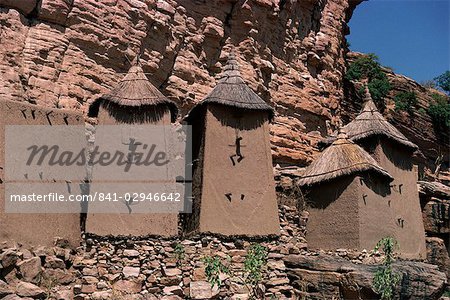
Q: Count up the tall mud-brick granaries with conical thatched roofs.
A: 4